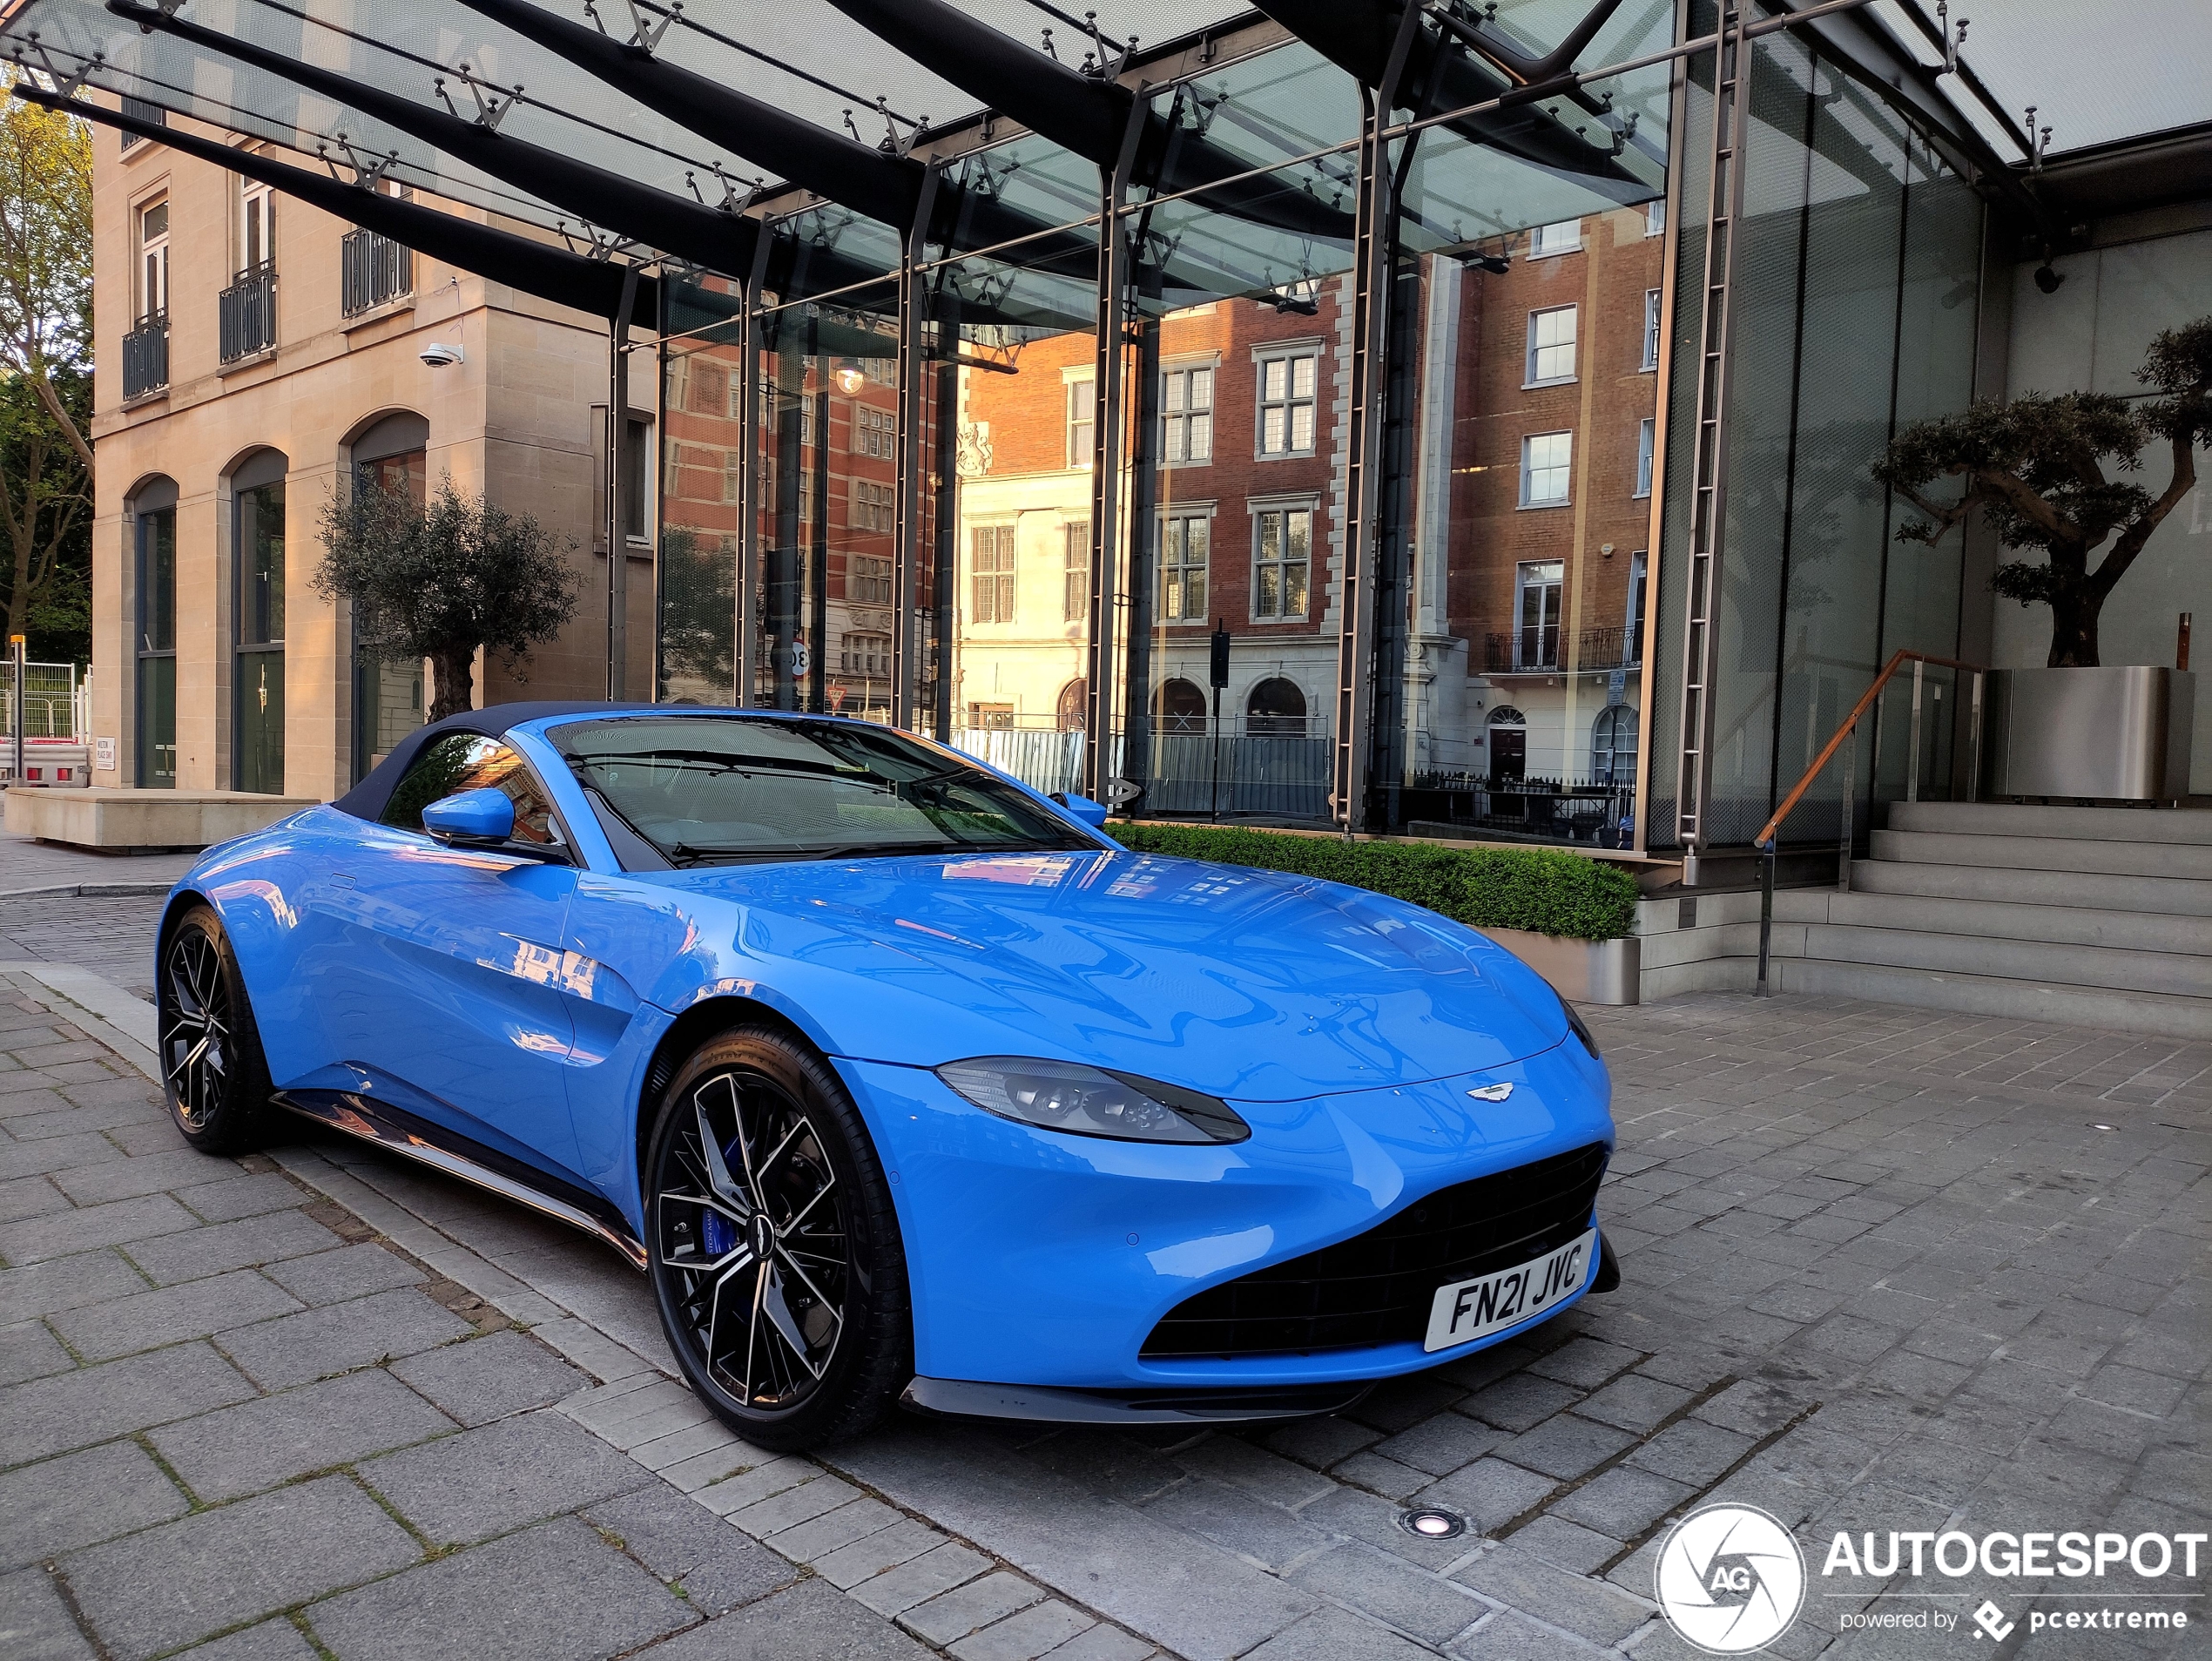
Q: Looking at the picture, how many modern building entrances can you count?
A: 1